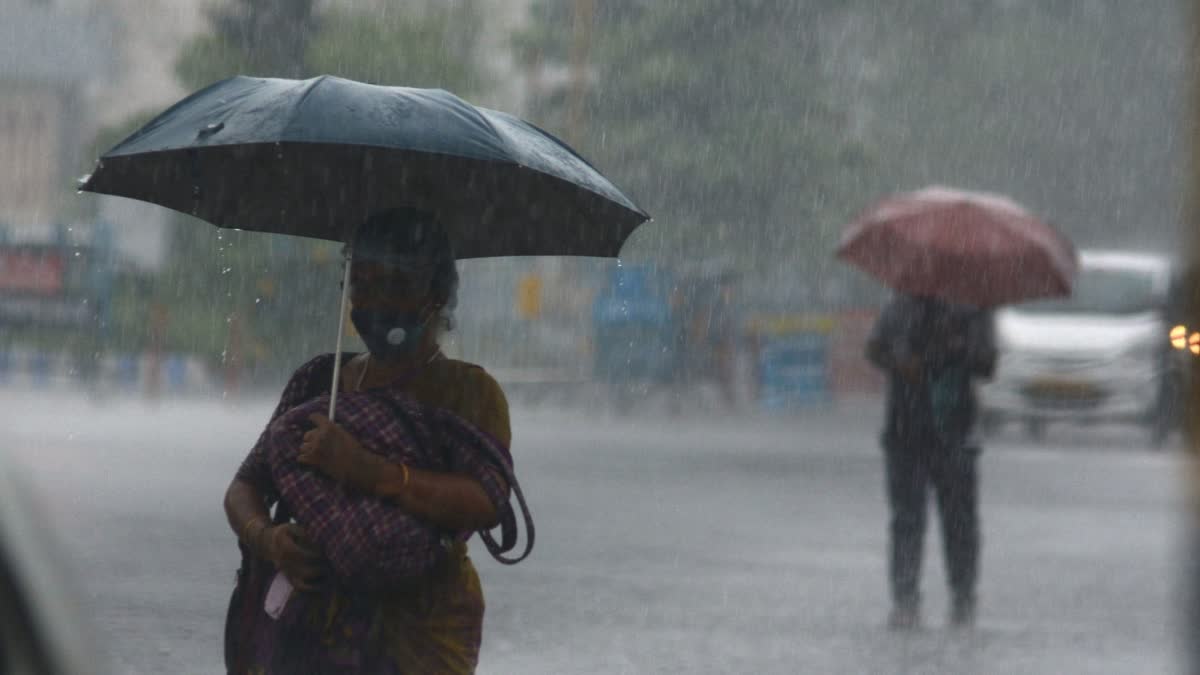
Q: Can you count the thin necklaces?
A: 1